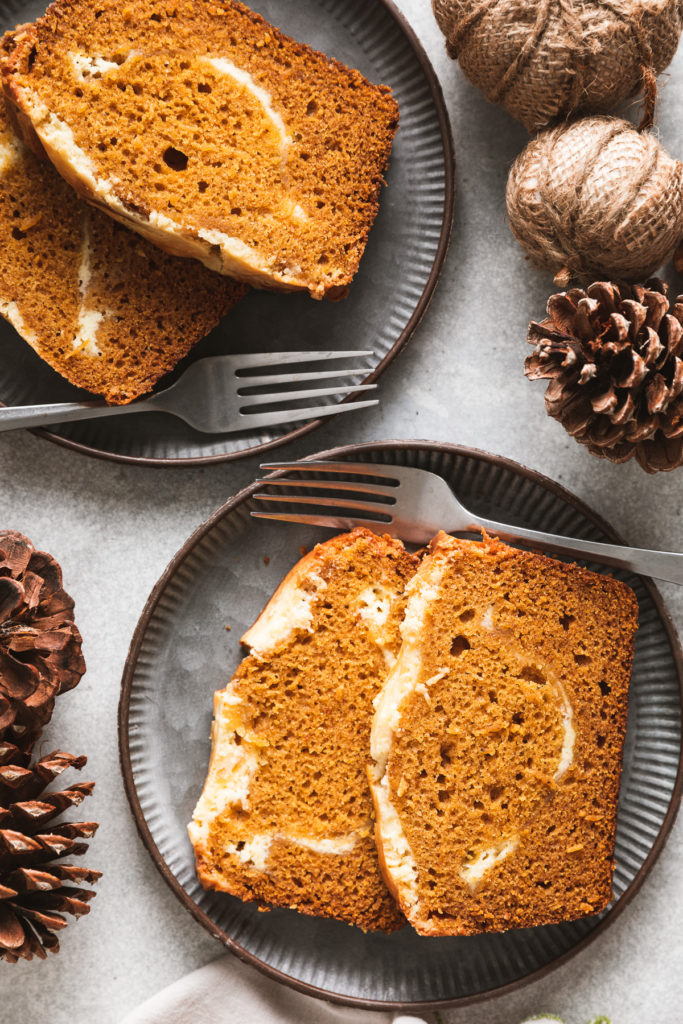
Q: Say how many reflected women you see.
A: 0